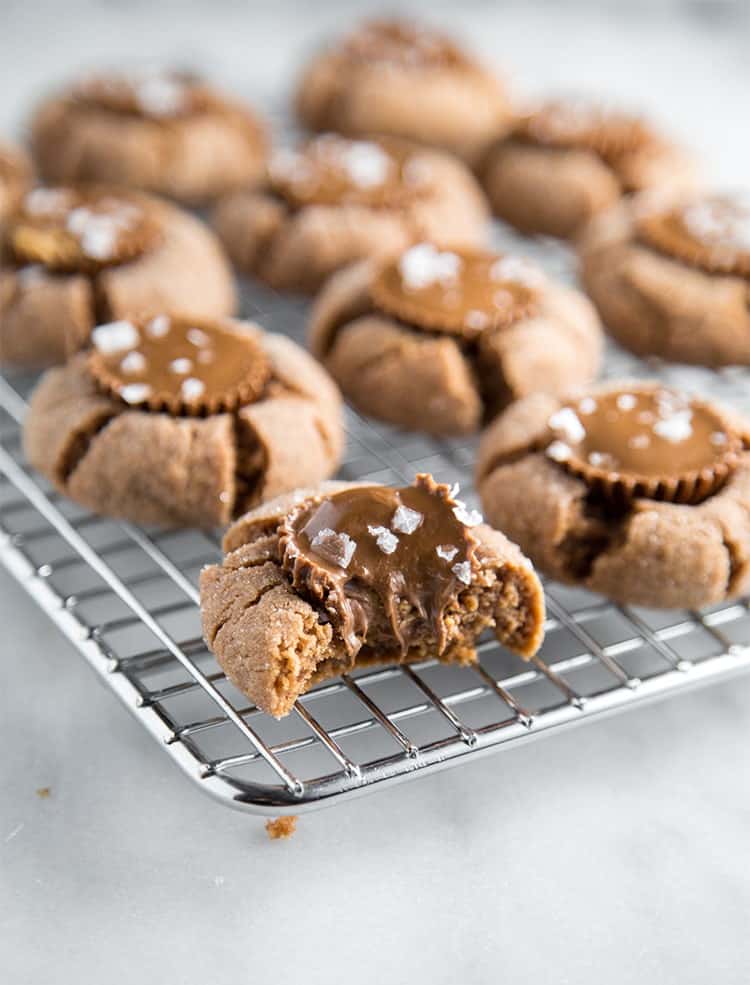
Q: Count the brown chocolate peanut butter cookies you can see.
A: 11